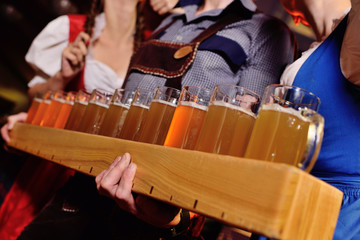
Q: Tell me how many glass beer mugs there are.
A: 12